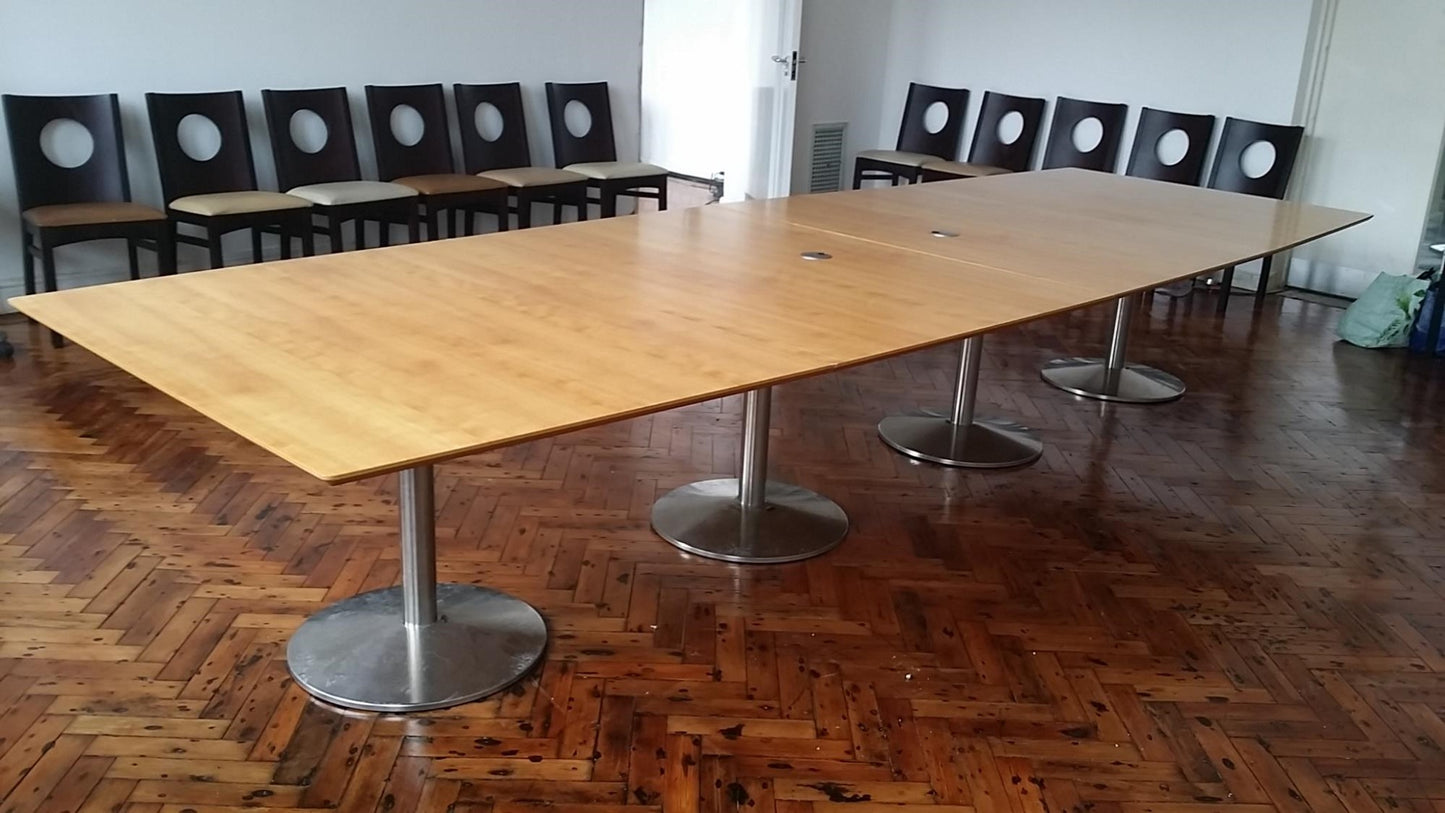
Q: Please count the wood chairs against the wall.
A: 11